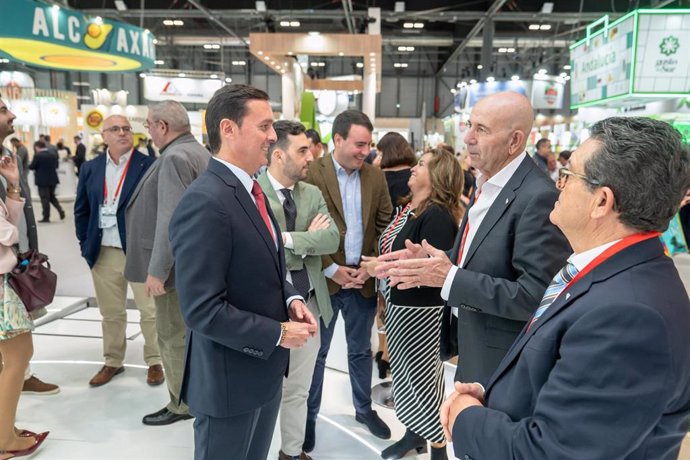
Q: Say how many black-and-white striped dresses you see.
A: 1